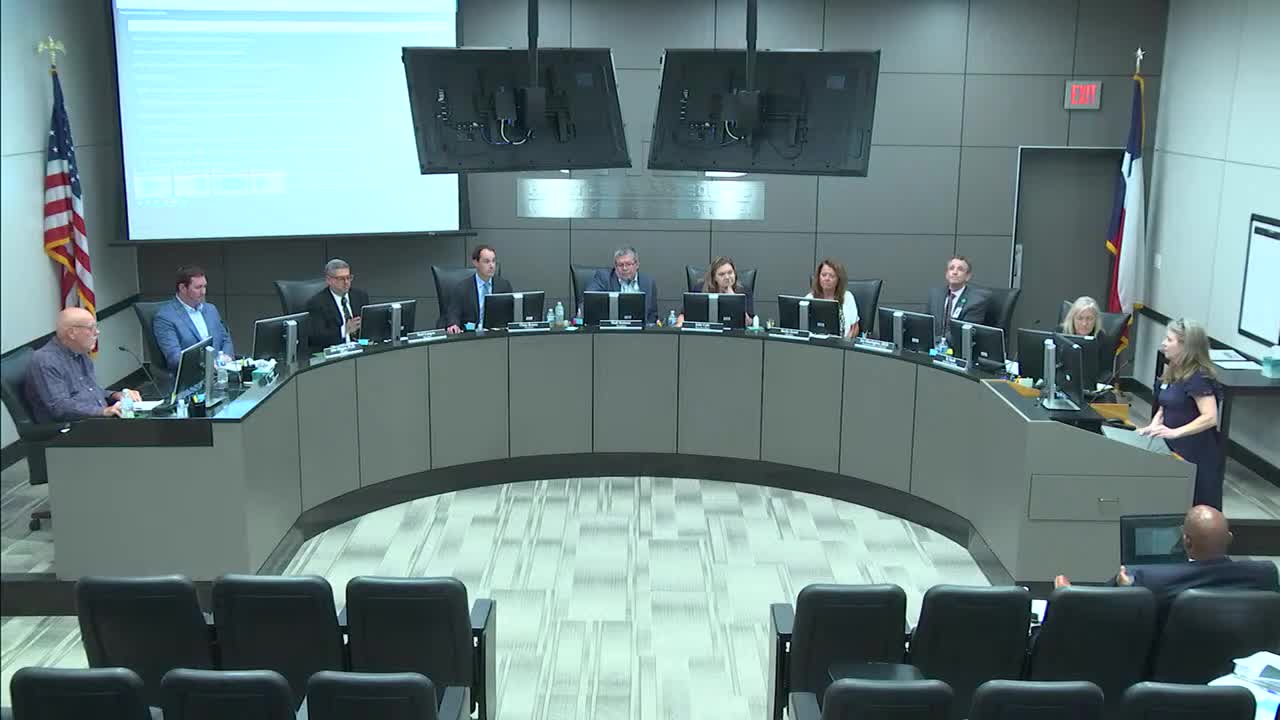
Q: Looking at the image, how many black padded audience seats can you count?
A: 13